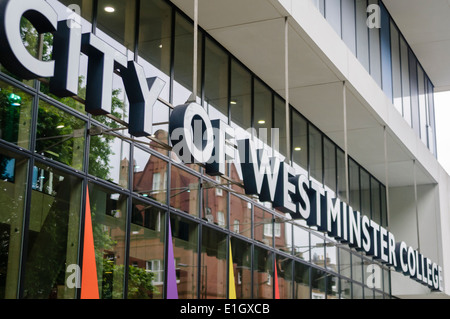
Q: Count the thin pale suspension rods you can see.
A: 5